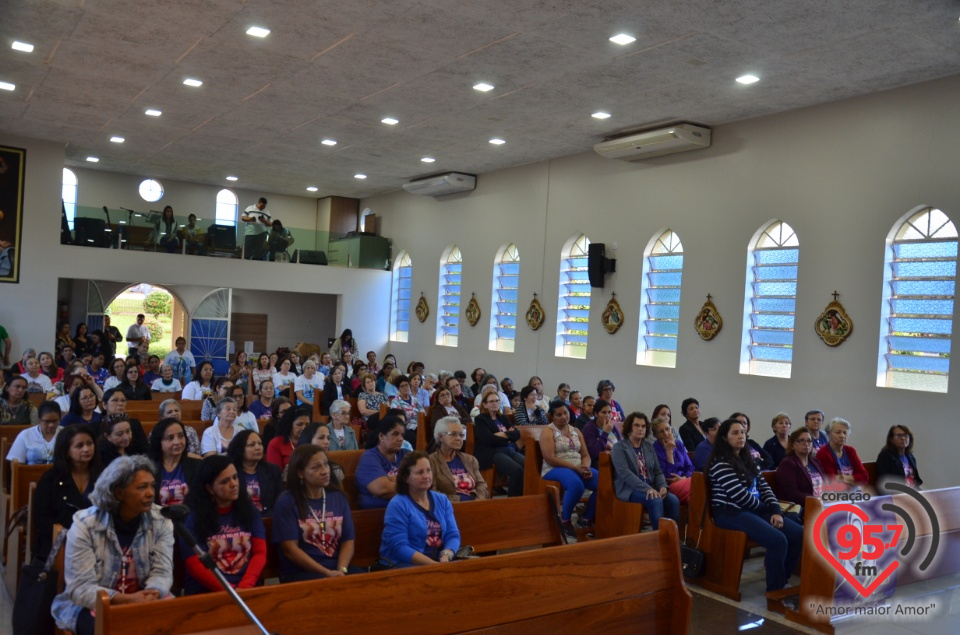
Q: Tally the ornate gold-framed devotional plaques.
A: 6